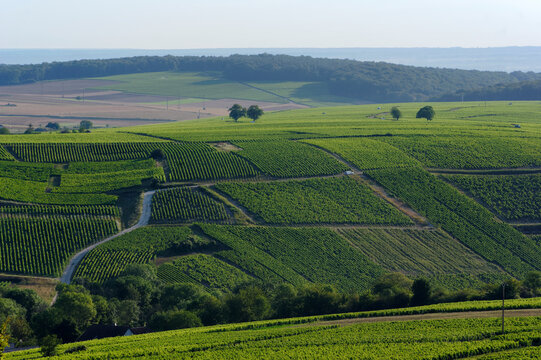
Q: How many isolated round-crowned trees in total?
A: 4